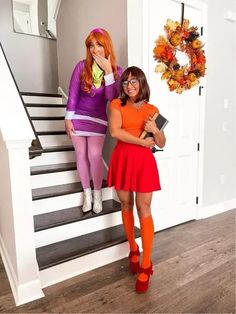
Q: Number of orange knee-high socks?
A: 2